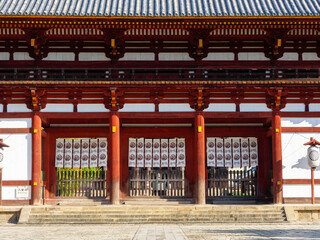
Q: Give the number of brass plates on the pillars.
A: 6